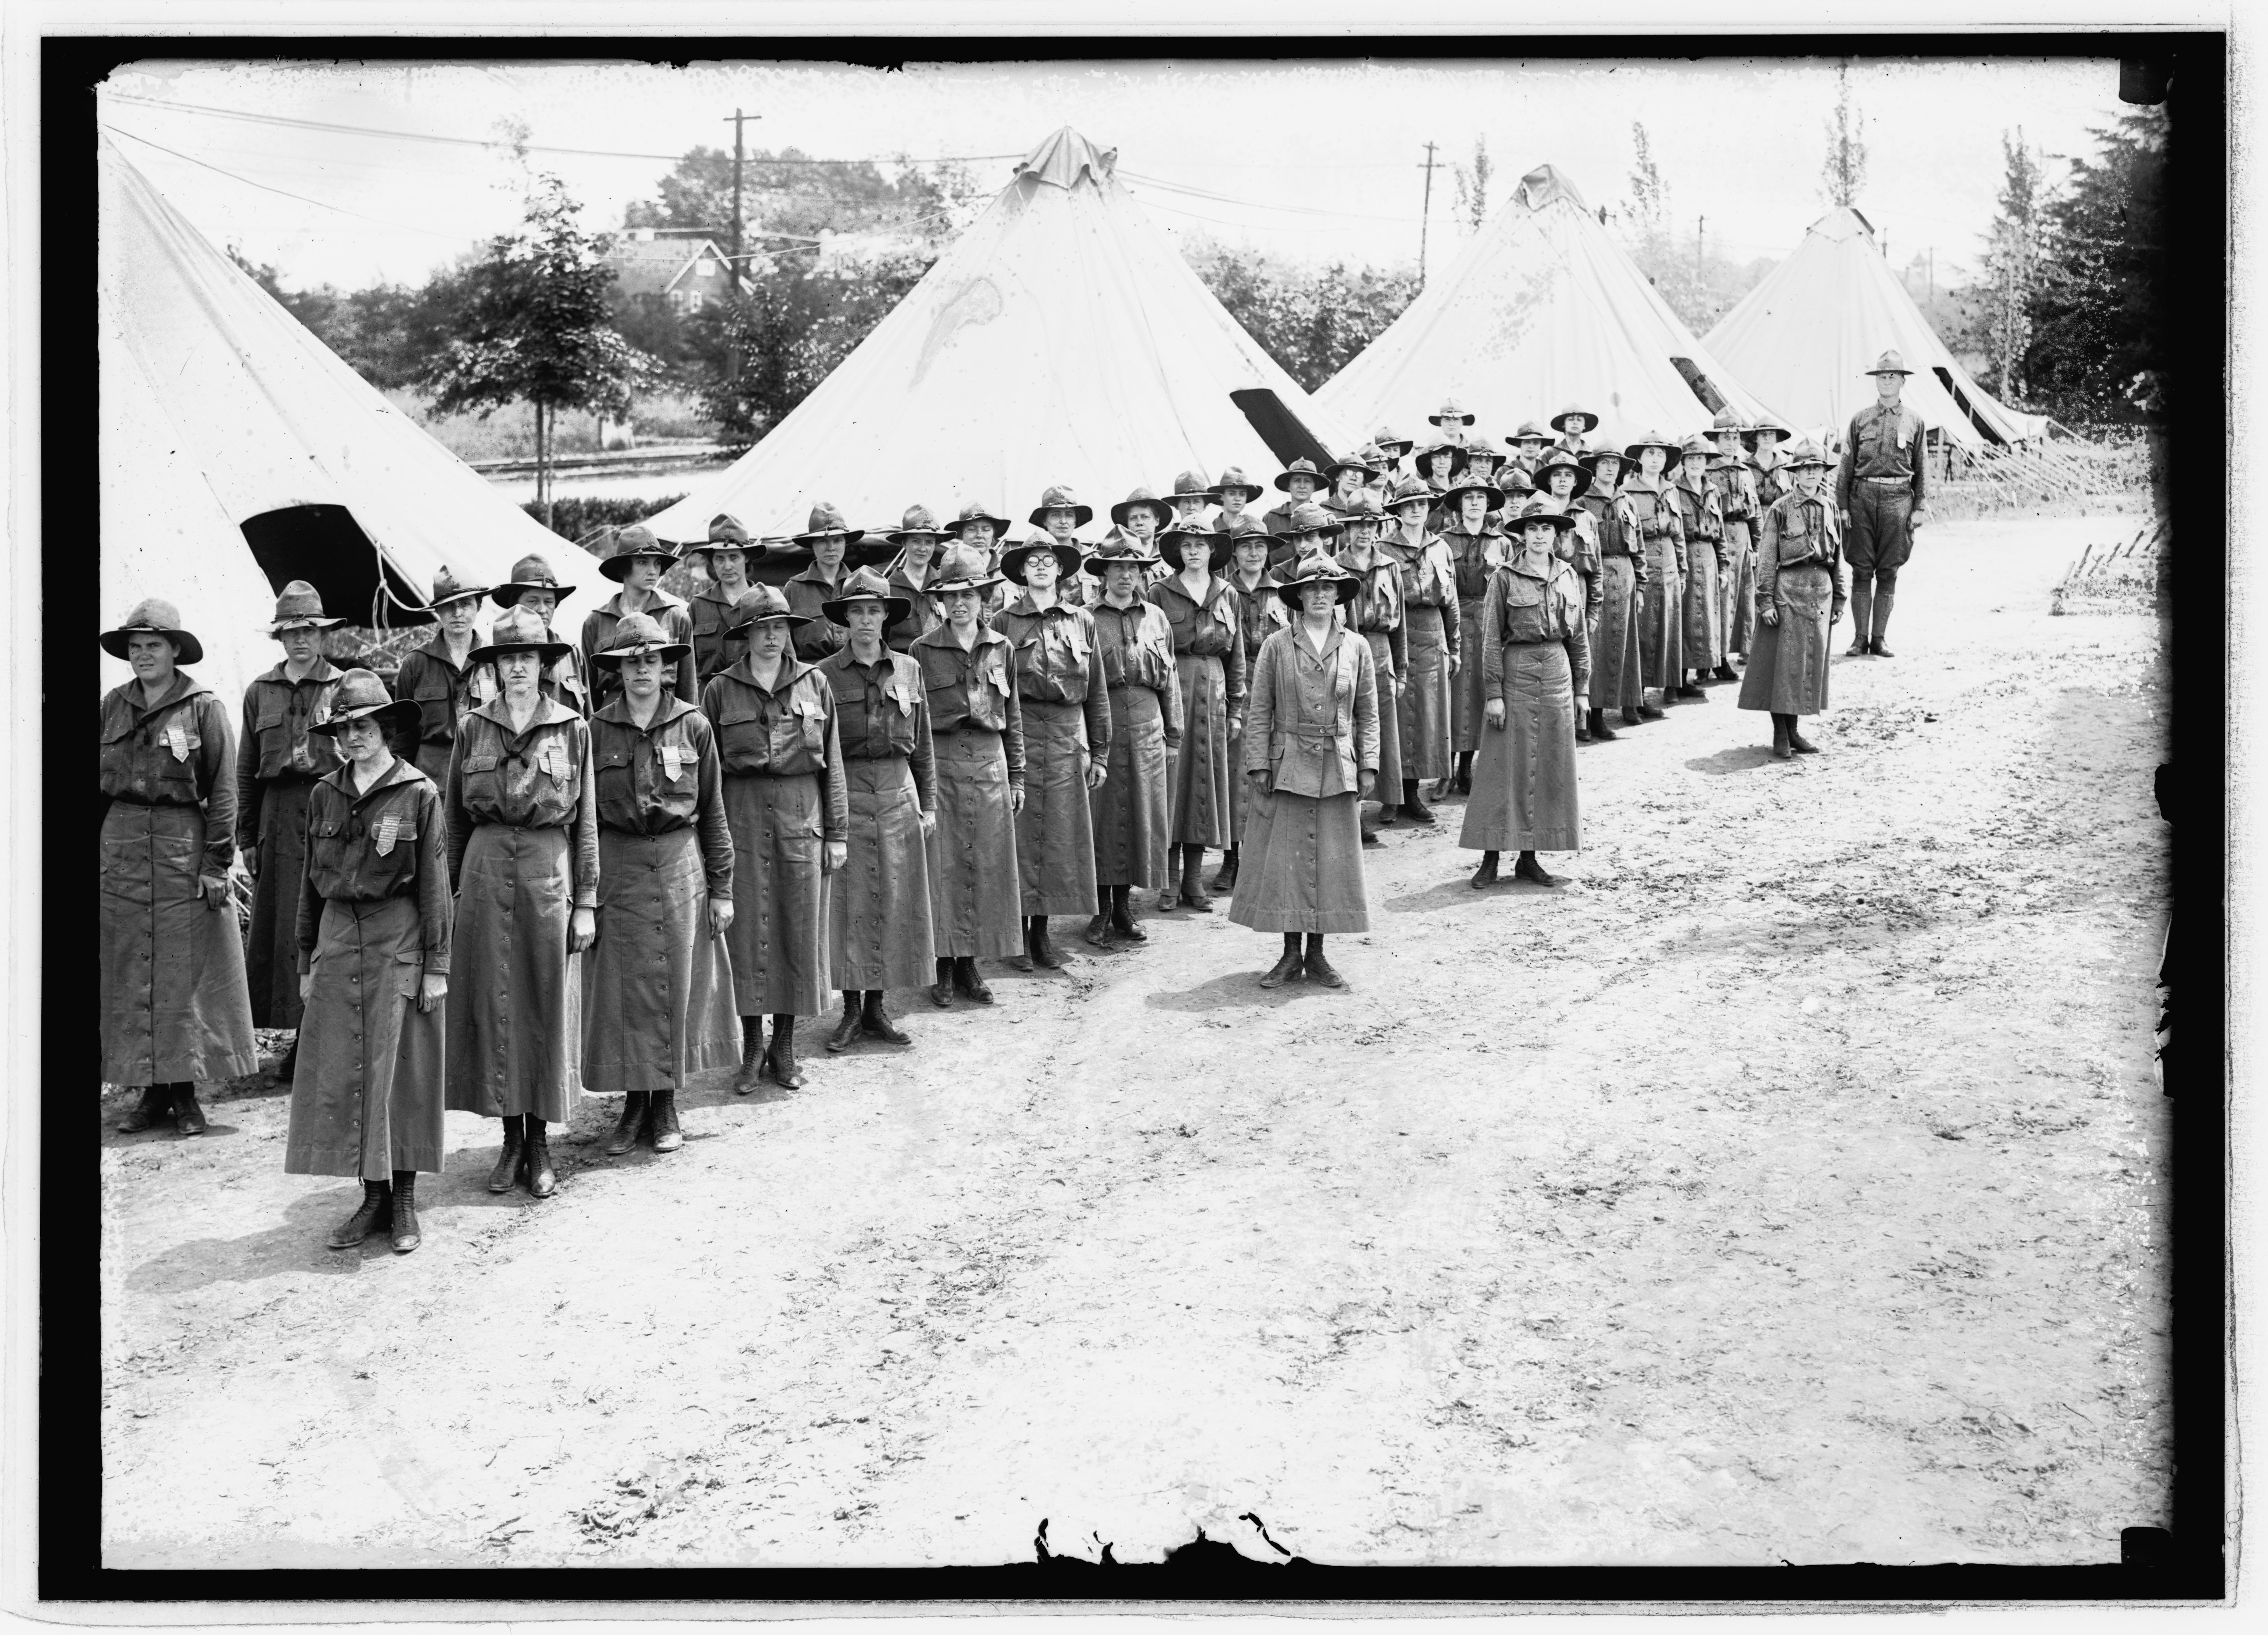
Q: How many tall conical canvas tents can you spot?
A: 4